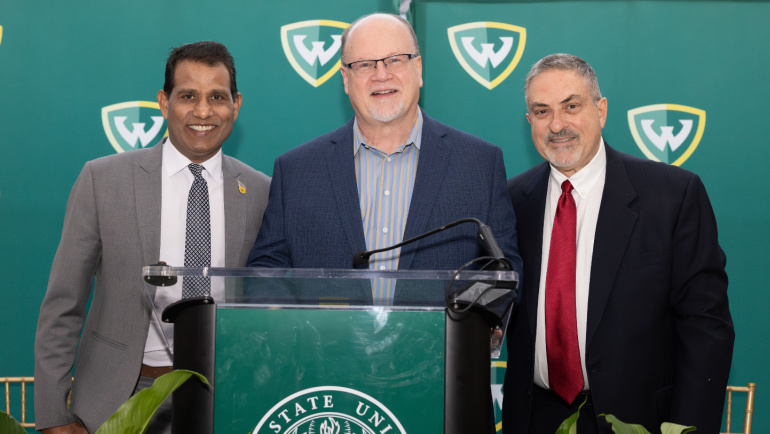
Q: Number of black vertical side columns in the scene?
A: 2